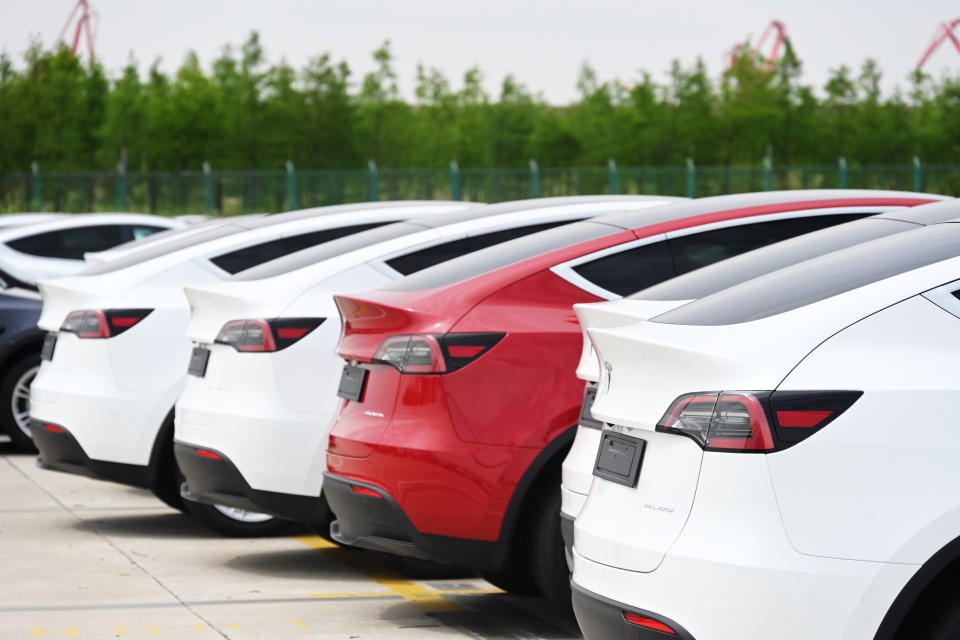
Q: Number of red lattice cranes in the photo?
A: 3